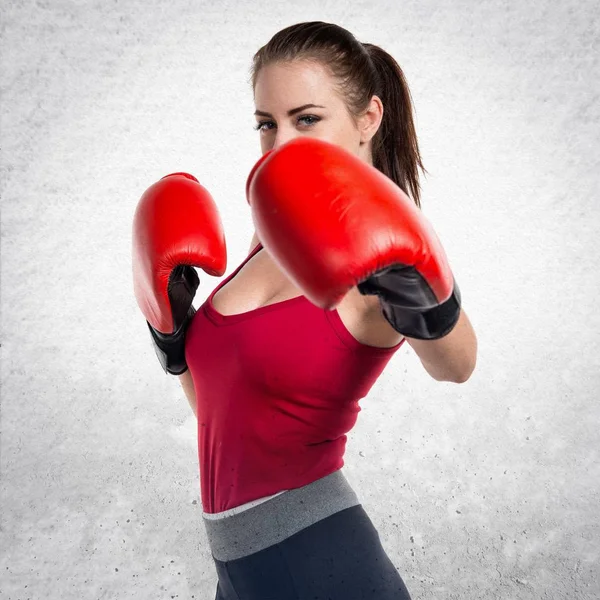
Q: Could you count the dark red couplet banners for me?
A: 0